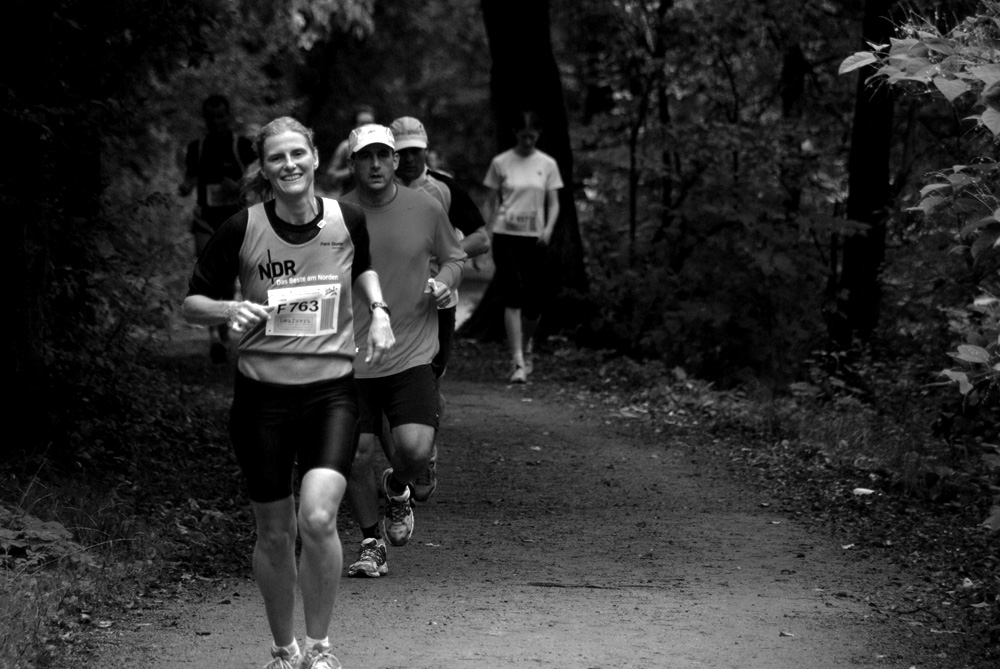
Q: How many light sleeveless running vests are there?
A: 1